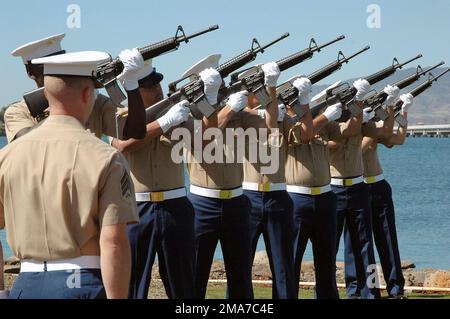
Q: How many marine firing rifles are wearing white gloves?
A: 7